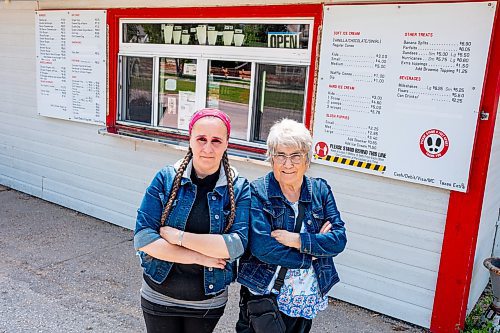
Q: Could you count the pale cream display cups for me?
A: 7